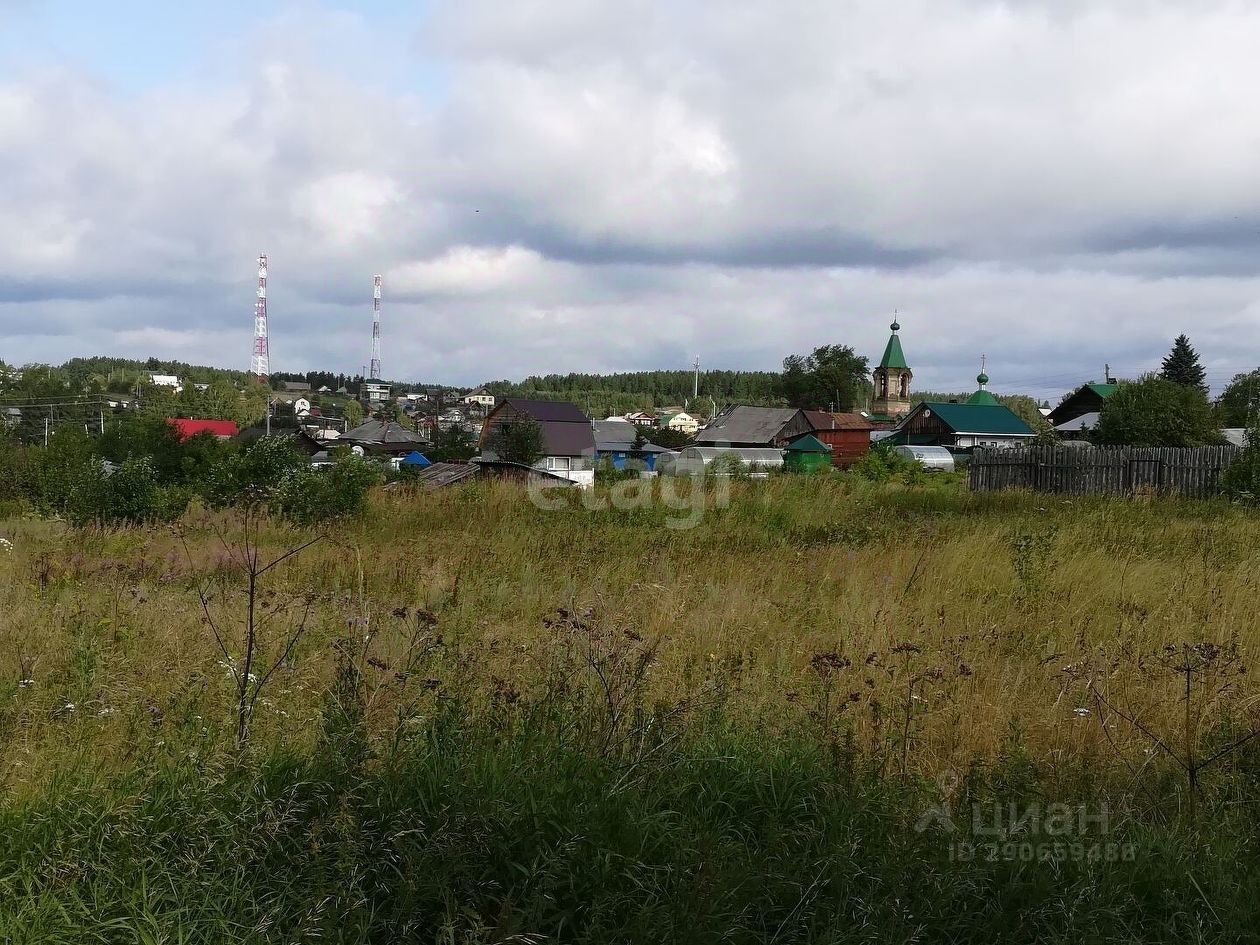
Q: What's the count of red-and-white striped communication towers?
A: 2